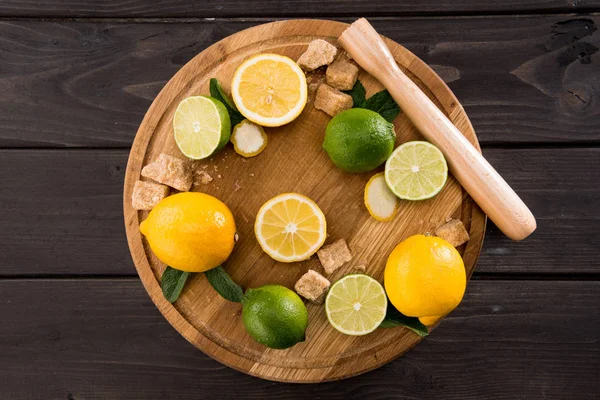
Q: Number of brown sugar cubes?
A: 8